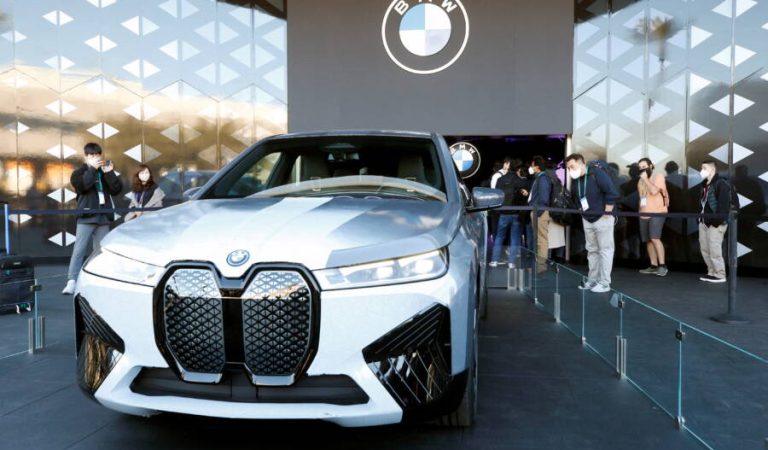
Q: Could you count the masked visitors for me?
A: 6